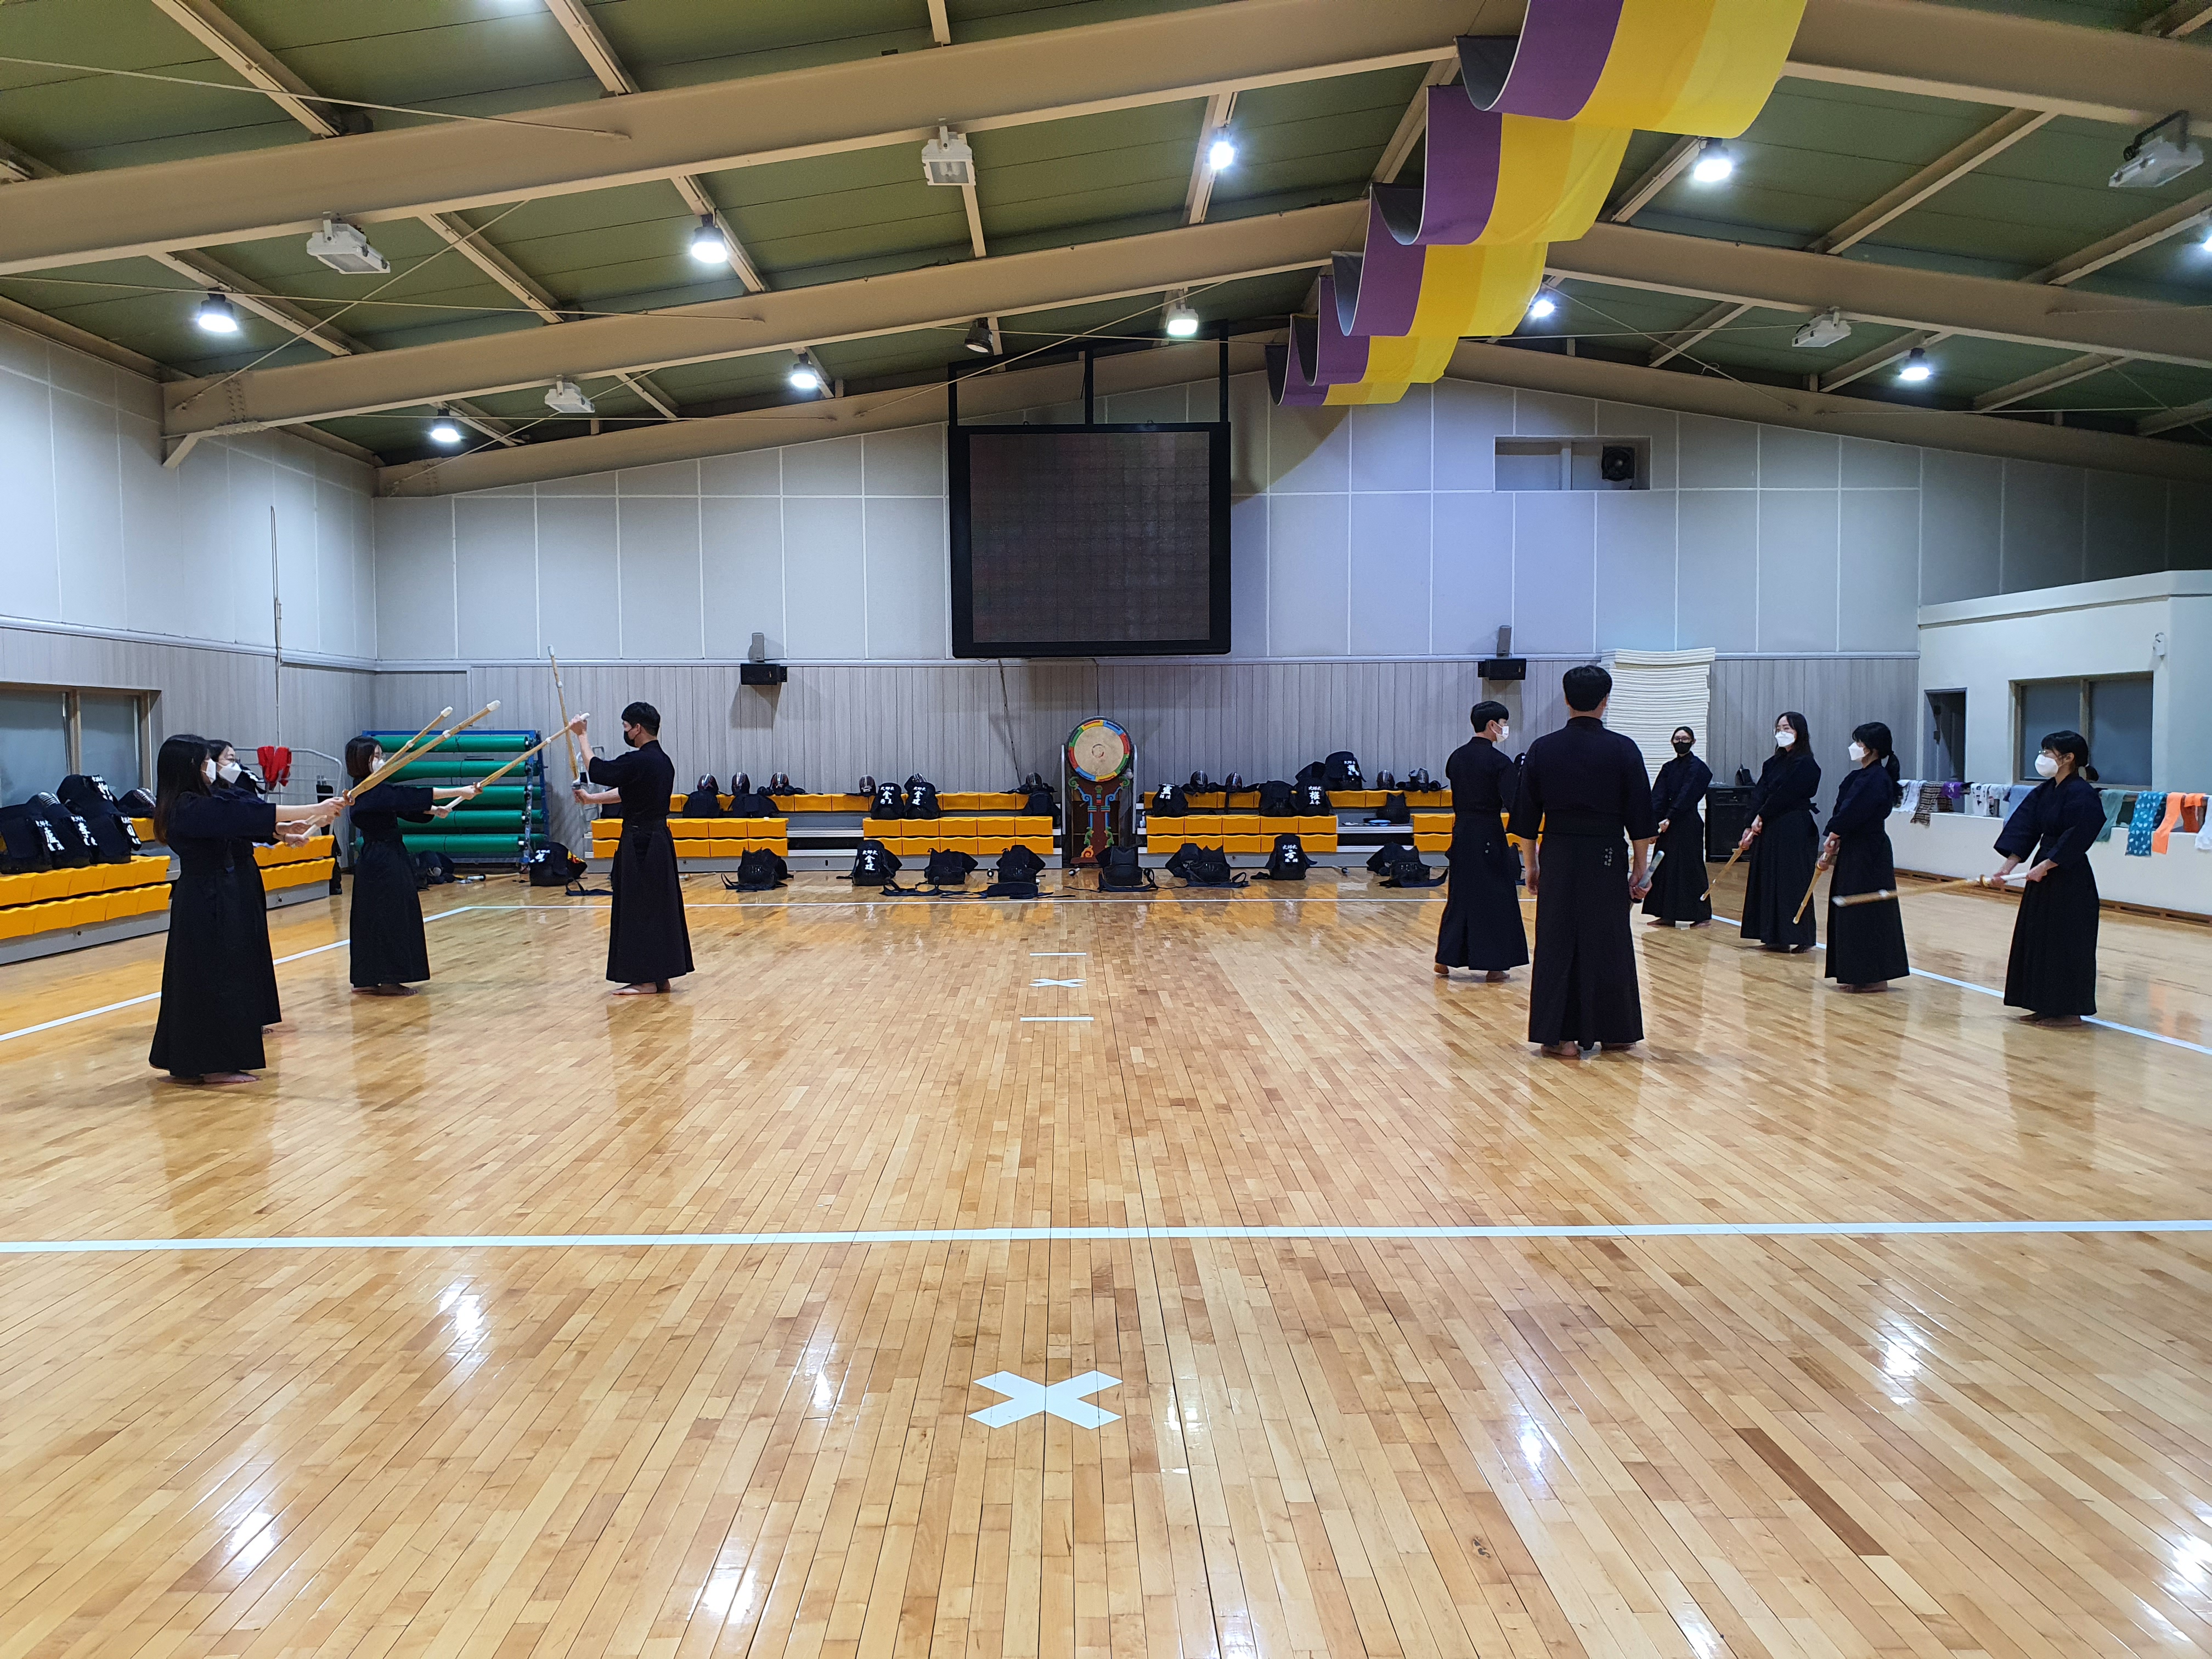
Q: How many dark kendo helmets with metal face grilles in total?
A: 12